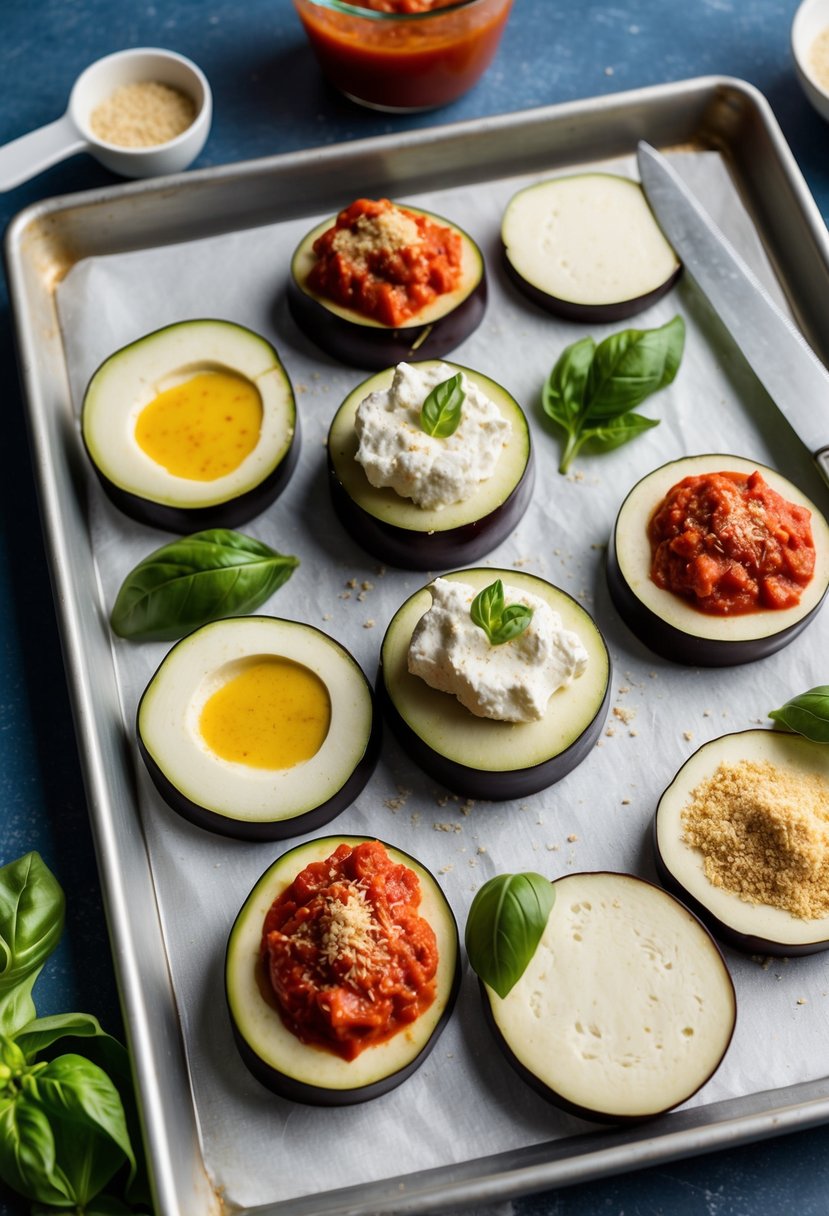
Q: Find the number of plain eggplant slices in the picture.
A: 2